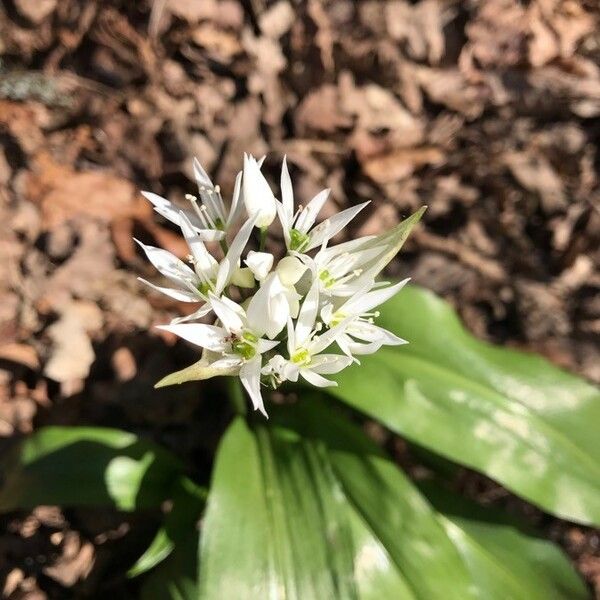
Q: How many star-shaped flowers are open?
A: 7